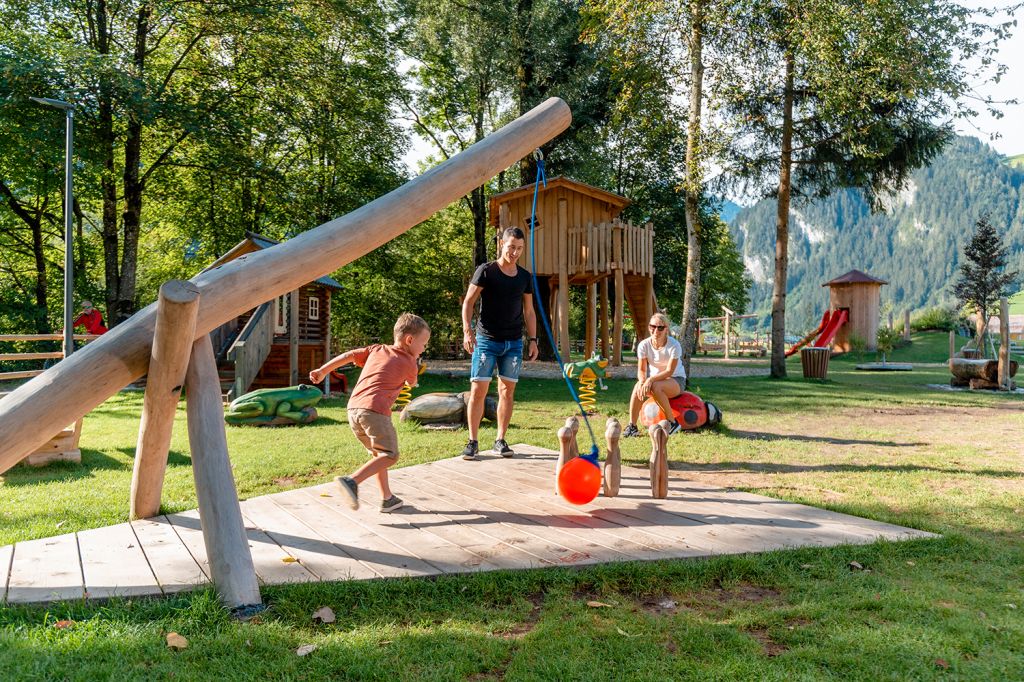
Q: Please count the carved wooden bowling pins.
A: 6